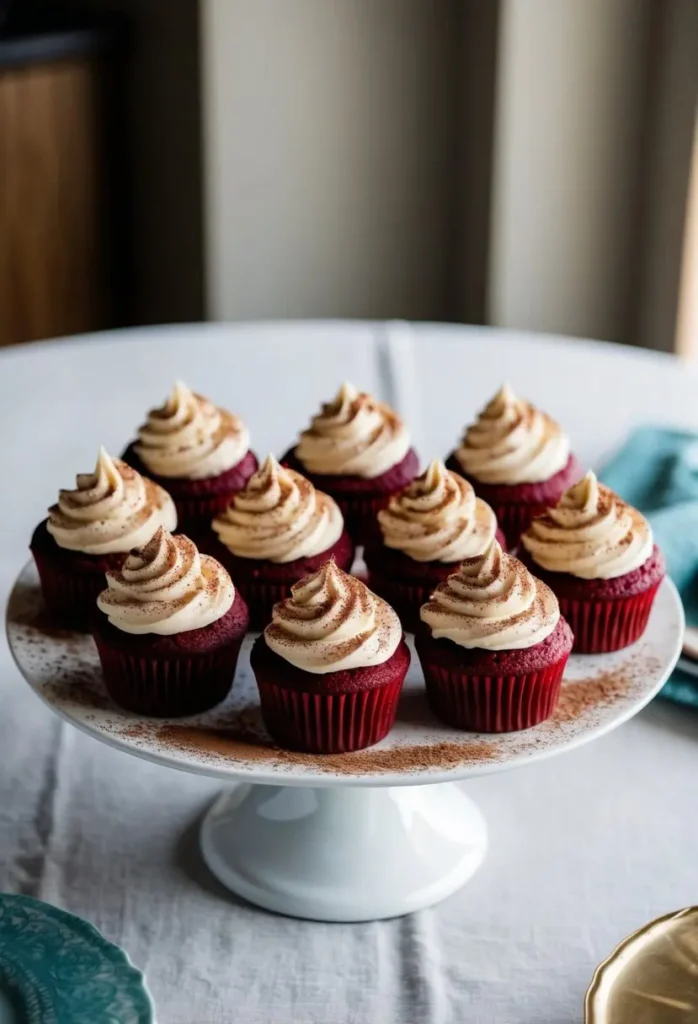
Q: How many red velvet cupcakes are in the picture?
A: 10